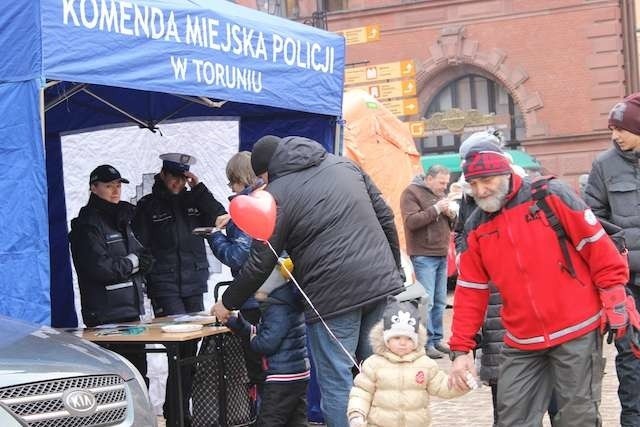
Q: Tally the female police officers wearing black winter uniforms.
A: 1